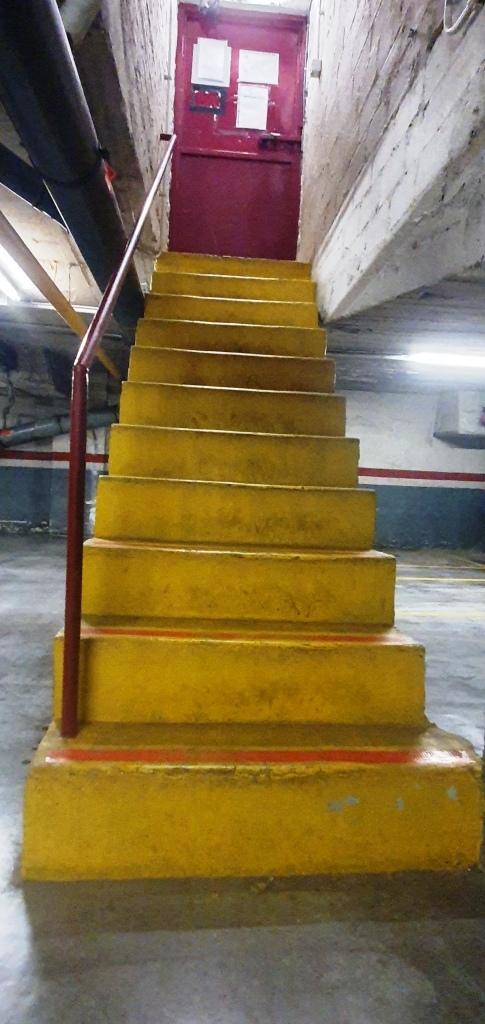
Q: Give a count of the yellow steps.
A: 11